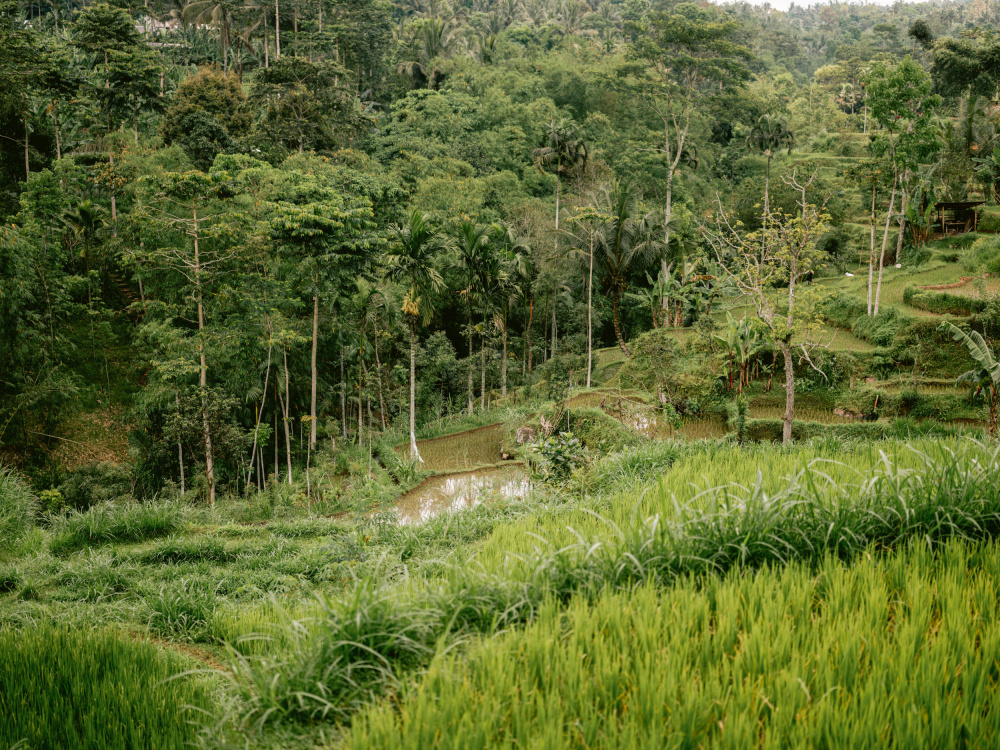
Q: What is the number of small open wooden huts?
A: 1